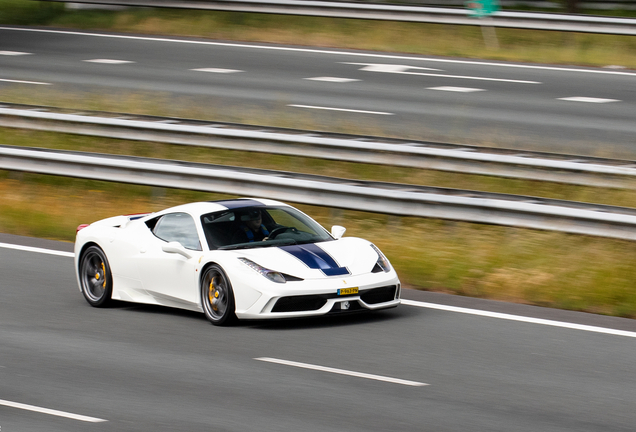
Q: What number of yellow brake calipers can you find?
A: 2